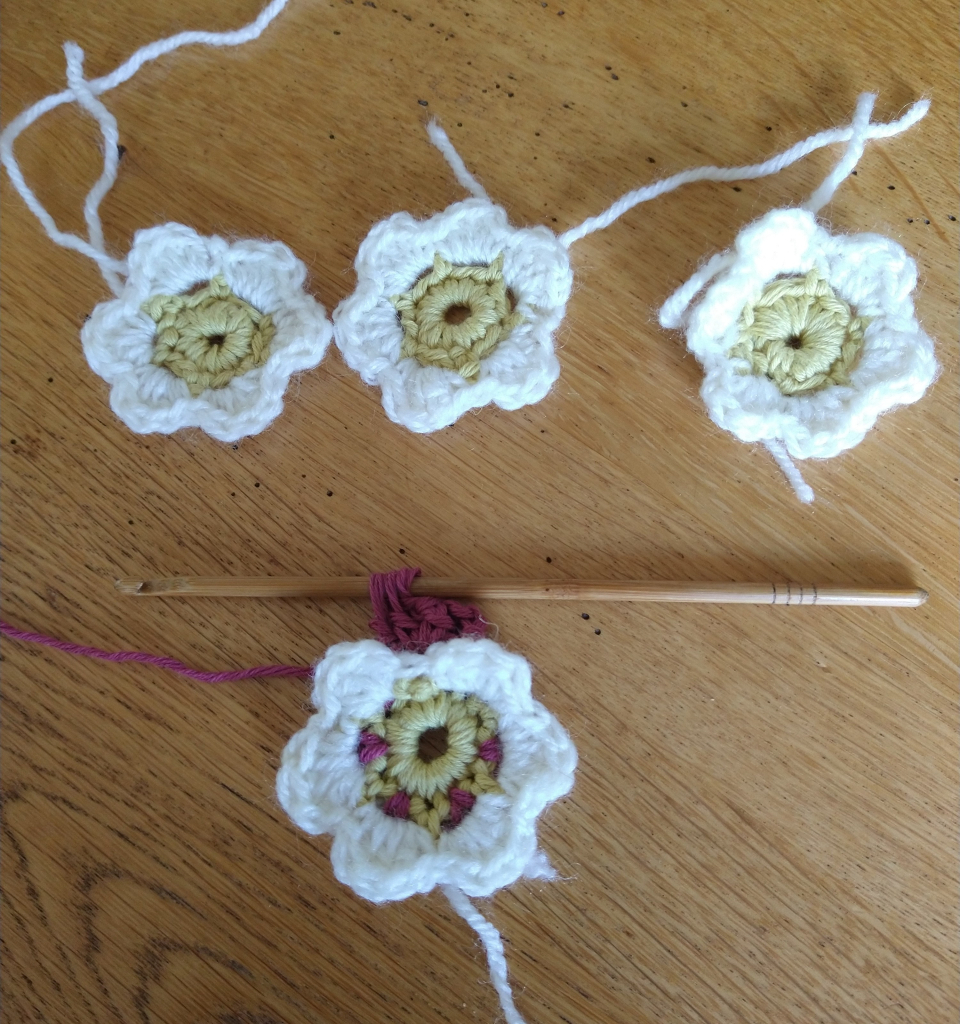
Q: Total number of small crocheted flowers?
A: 4